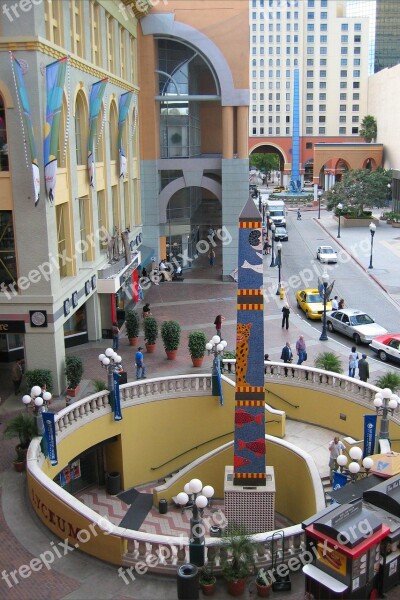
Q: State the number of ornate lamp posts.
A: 6